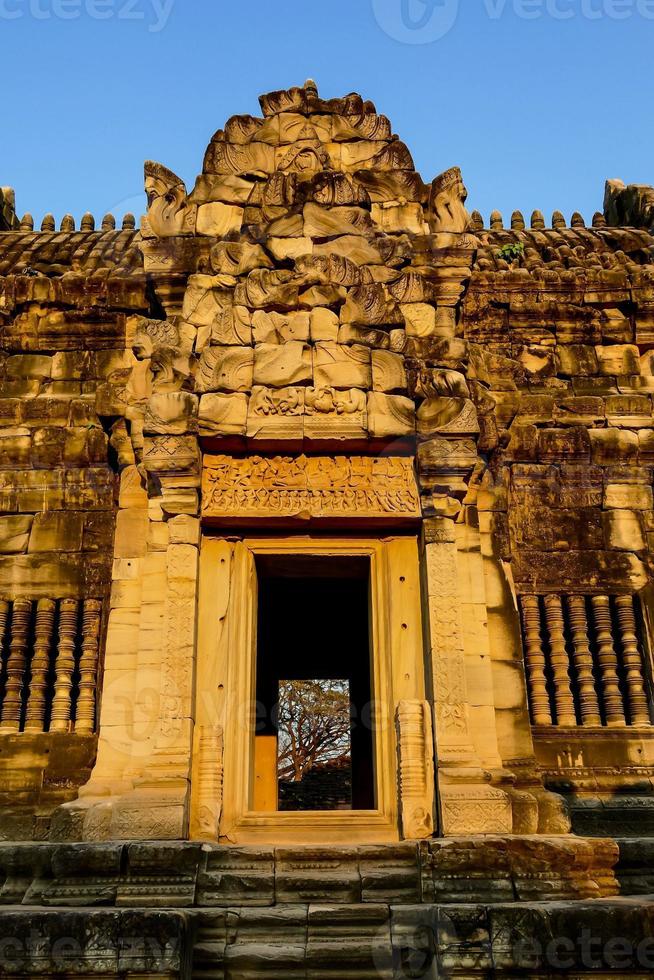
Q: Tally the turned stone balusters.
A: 10